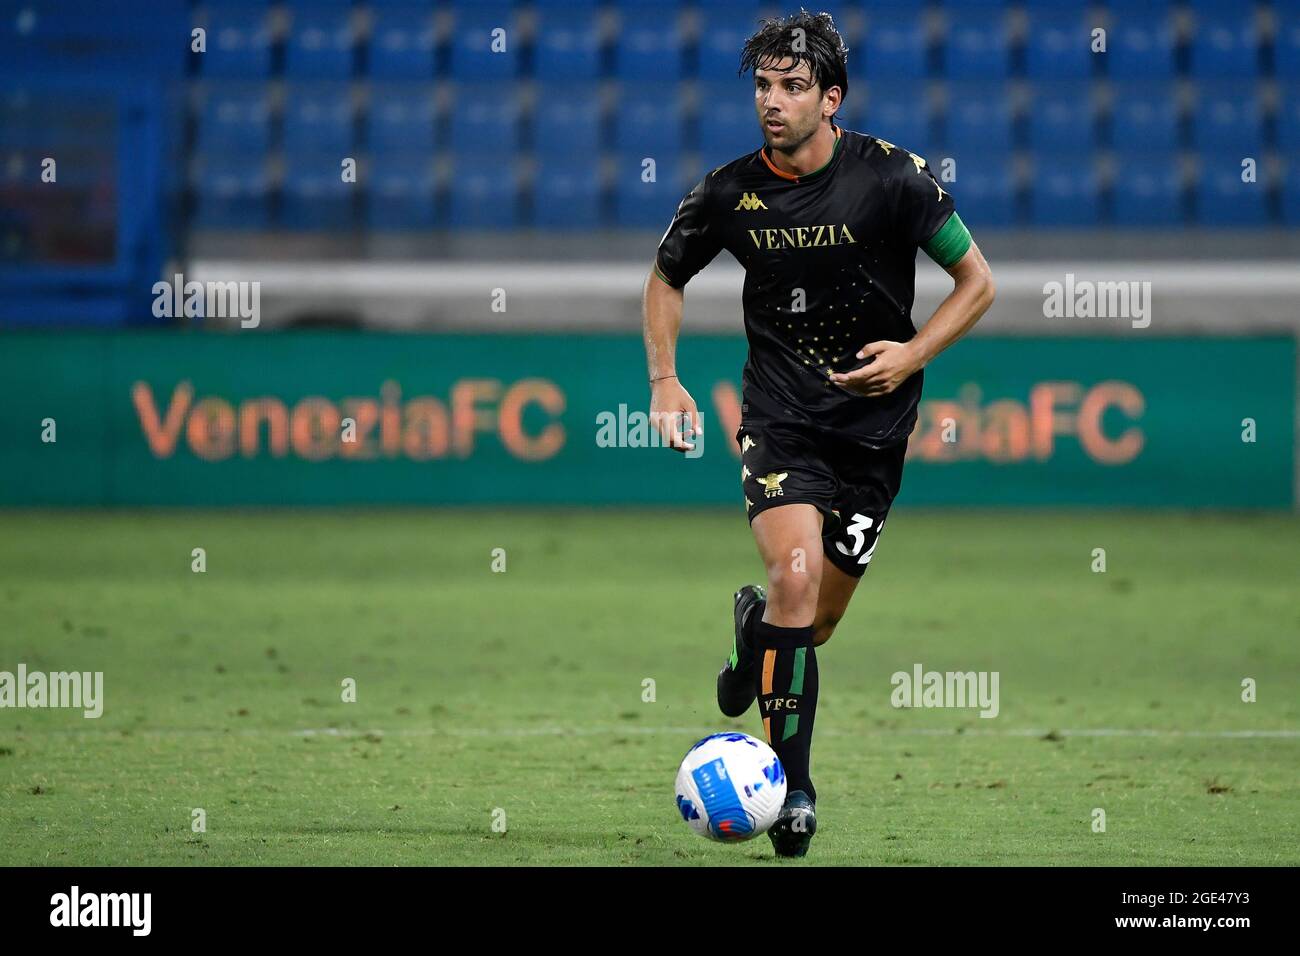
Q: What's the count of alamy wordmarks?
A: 6